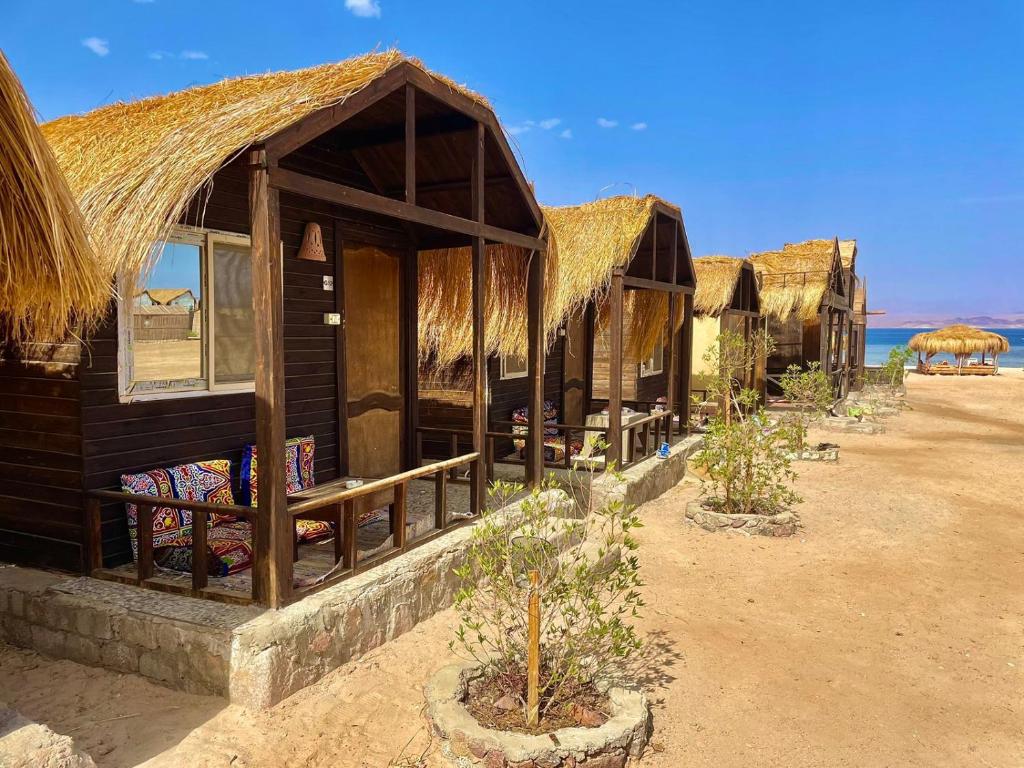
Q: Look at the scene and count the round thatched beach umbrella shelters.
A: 1